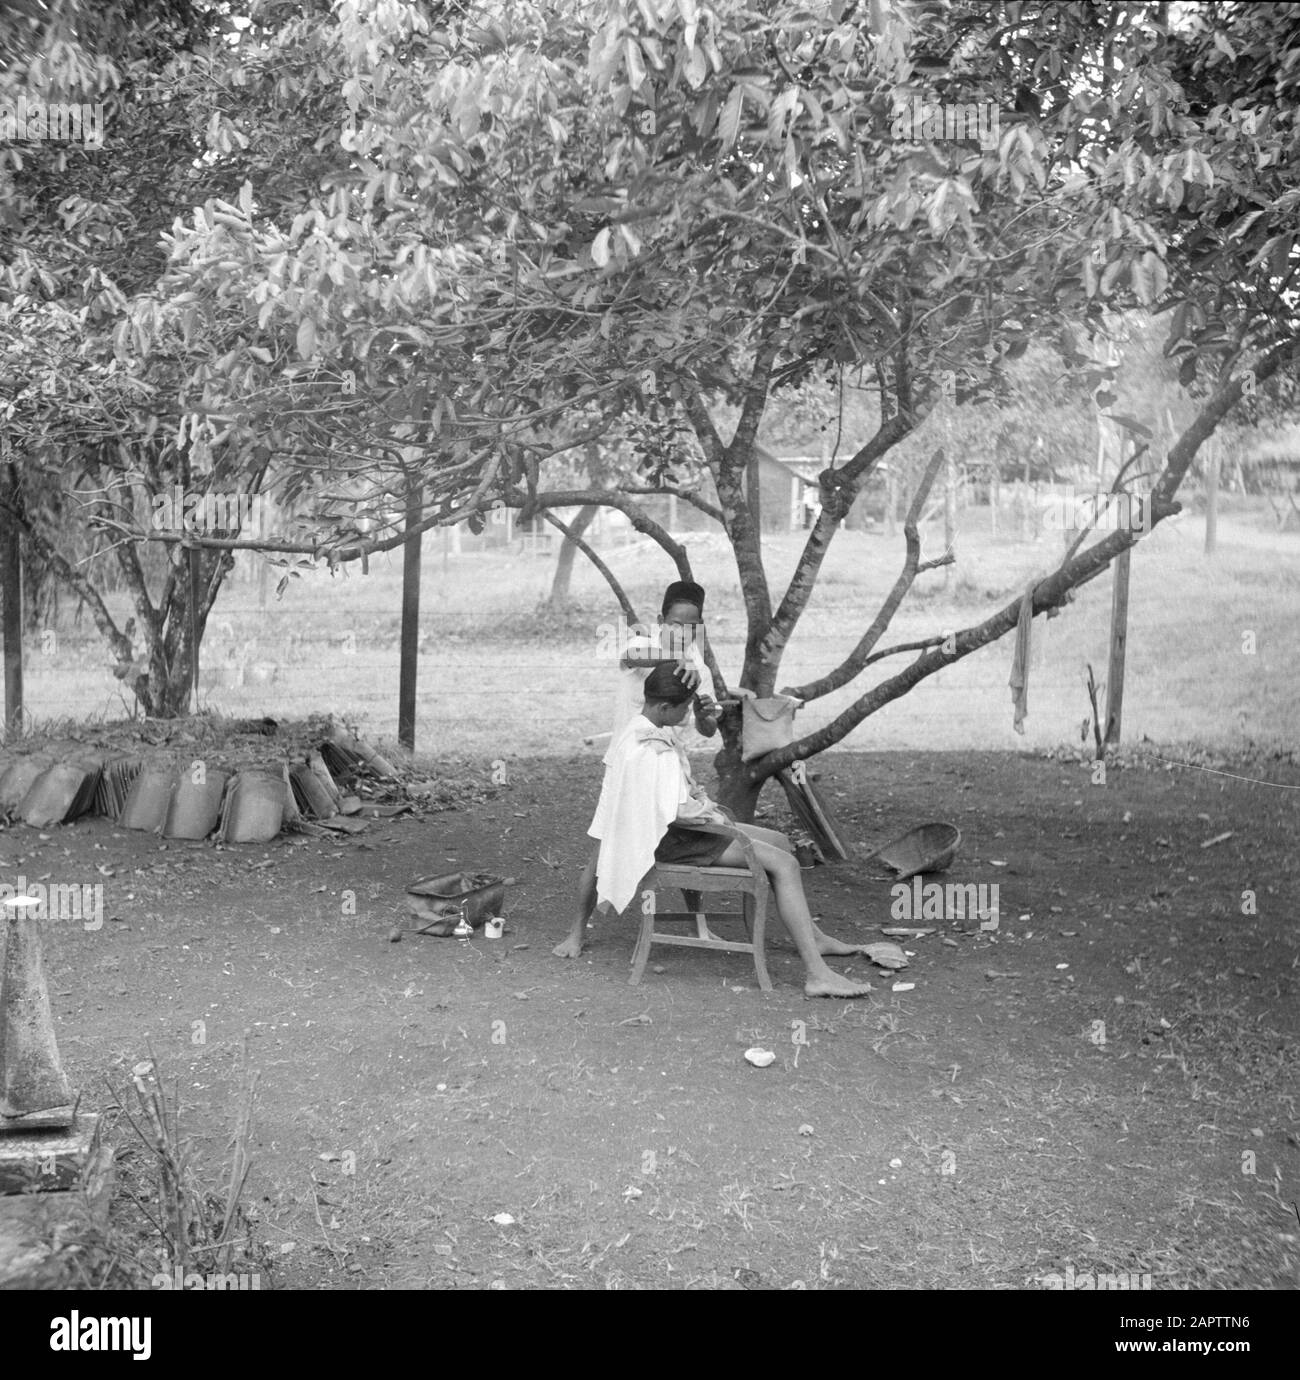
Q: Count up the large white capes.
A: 1